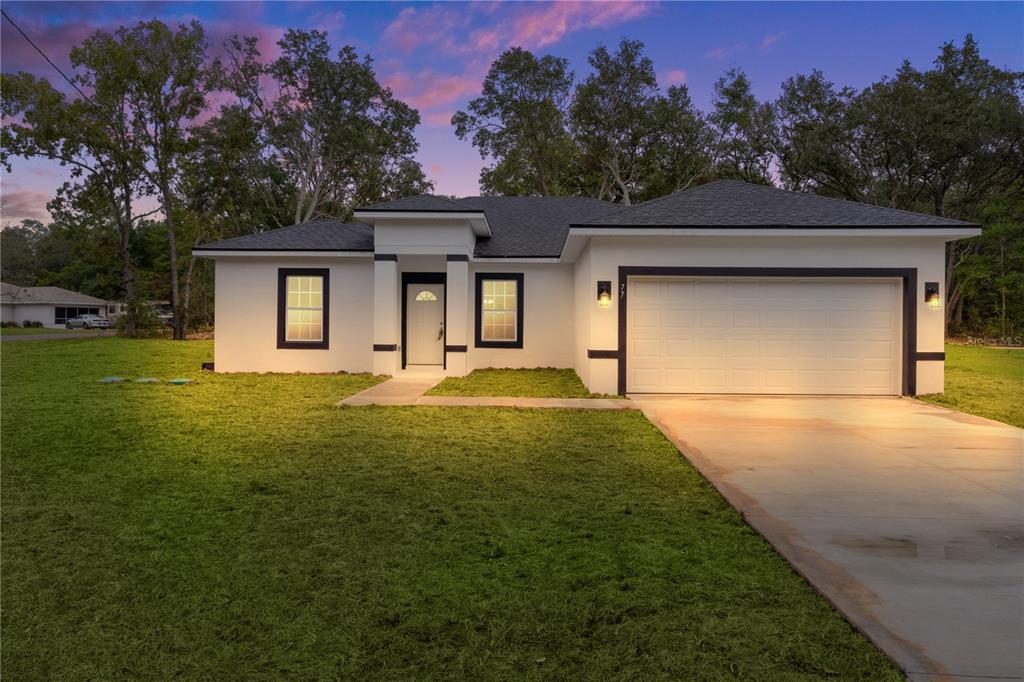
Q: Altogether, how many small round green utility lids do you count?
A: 3